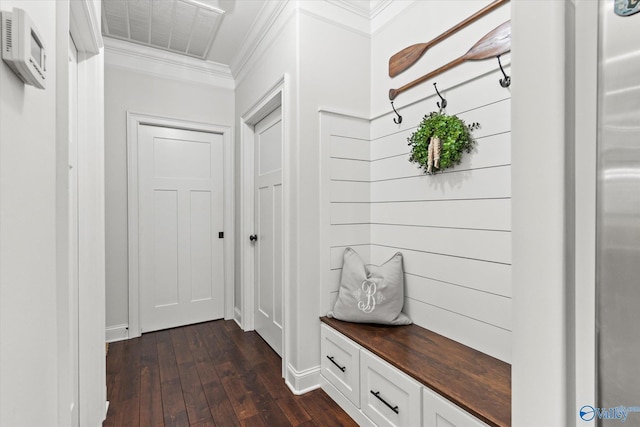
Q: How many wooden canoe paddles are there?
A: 2